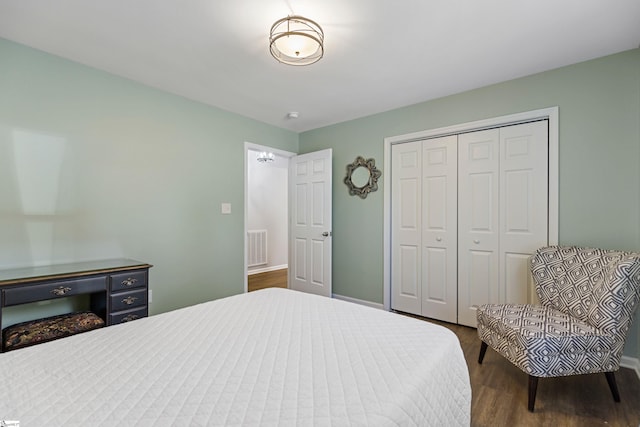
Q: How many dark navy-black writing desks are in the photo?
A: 1